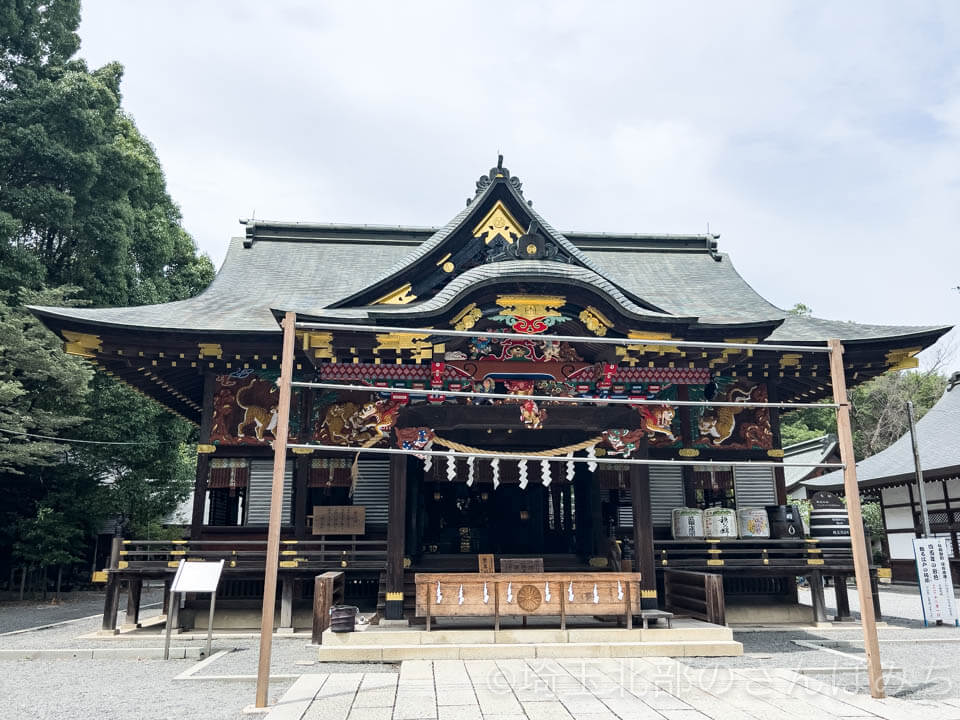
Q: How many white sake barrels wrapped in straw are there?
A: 3